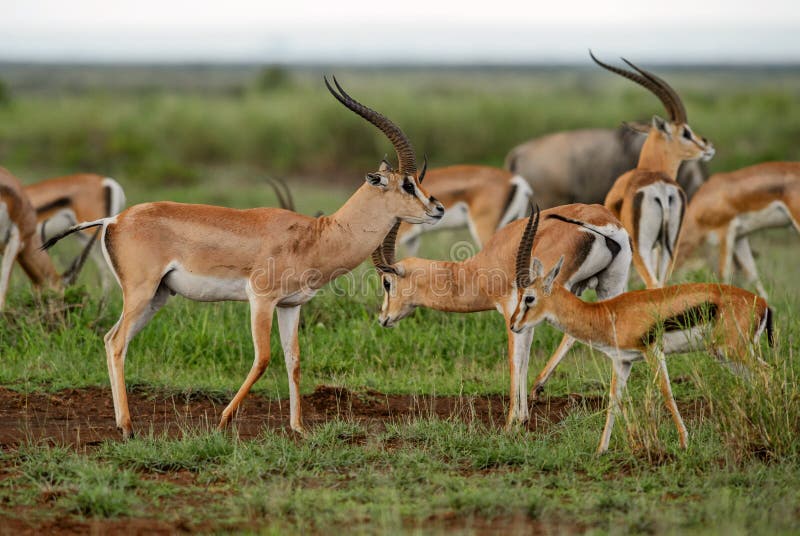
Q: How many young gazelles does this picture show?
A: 1